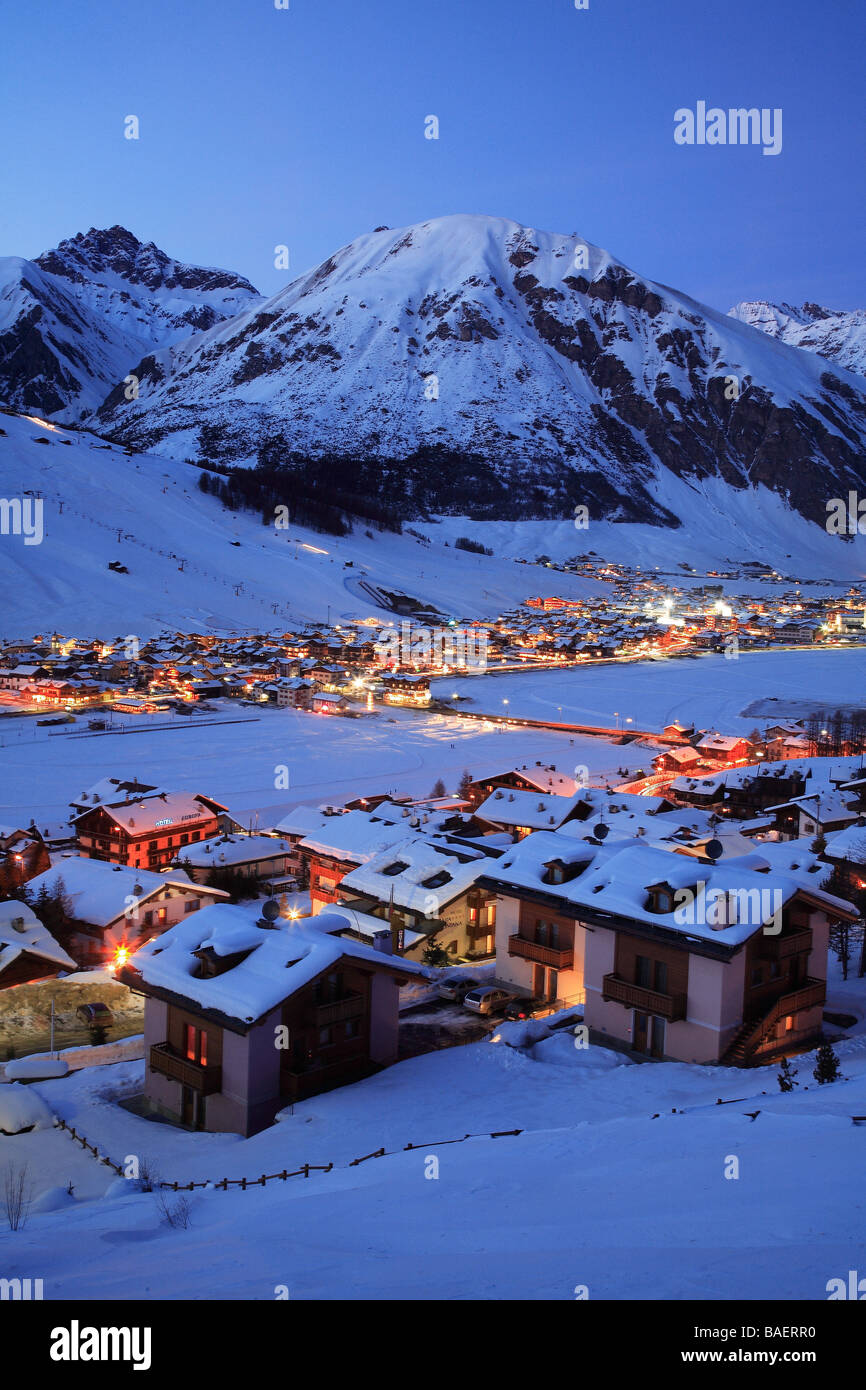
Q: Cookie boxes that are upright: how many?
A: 0